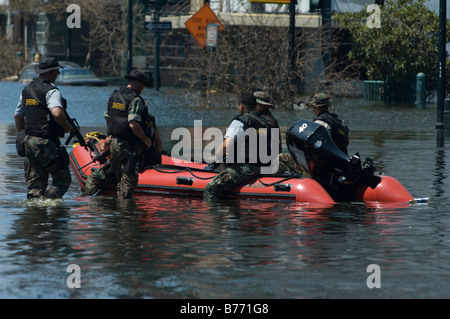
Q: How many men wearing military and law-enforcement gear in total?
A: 6